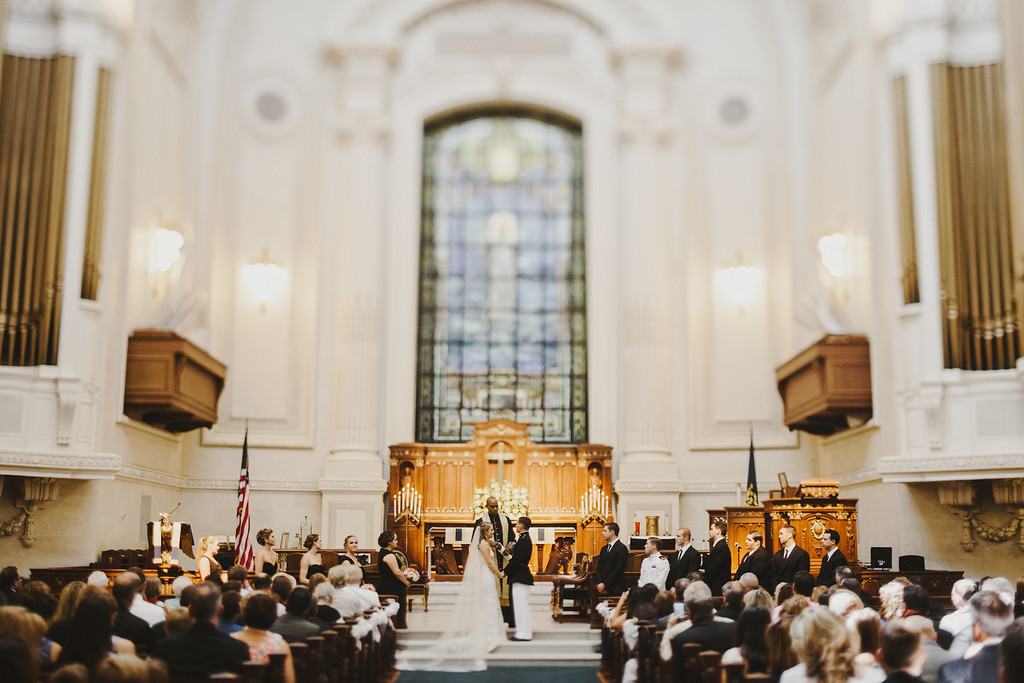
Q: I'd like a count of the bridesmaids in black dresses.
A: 5